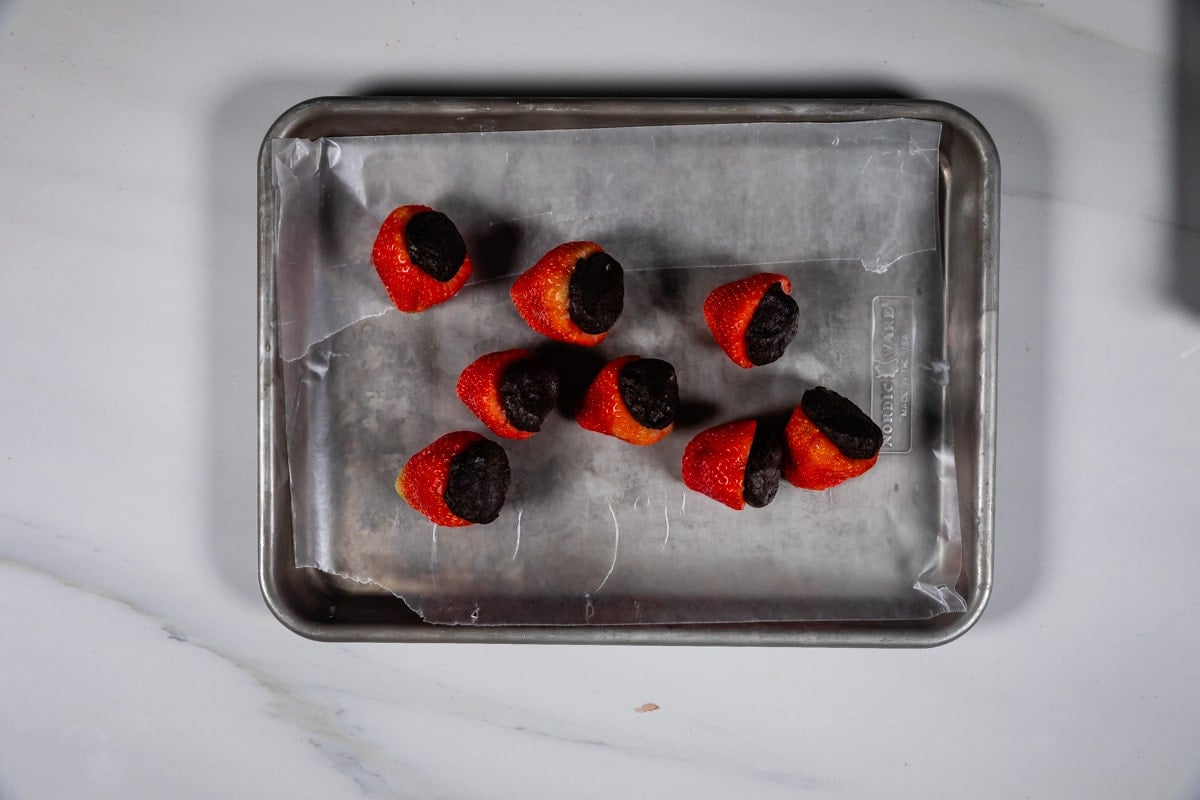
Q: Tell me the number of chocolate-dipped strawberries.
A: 8